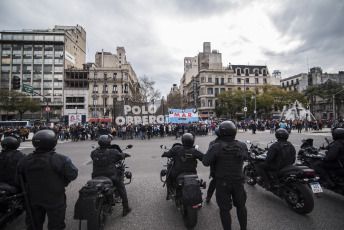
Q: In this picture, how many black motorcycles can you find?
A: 5